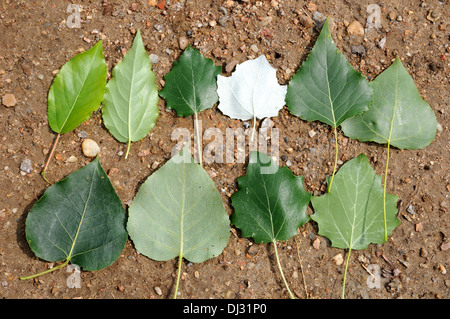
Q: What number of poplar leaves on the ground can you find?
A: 10